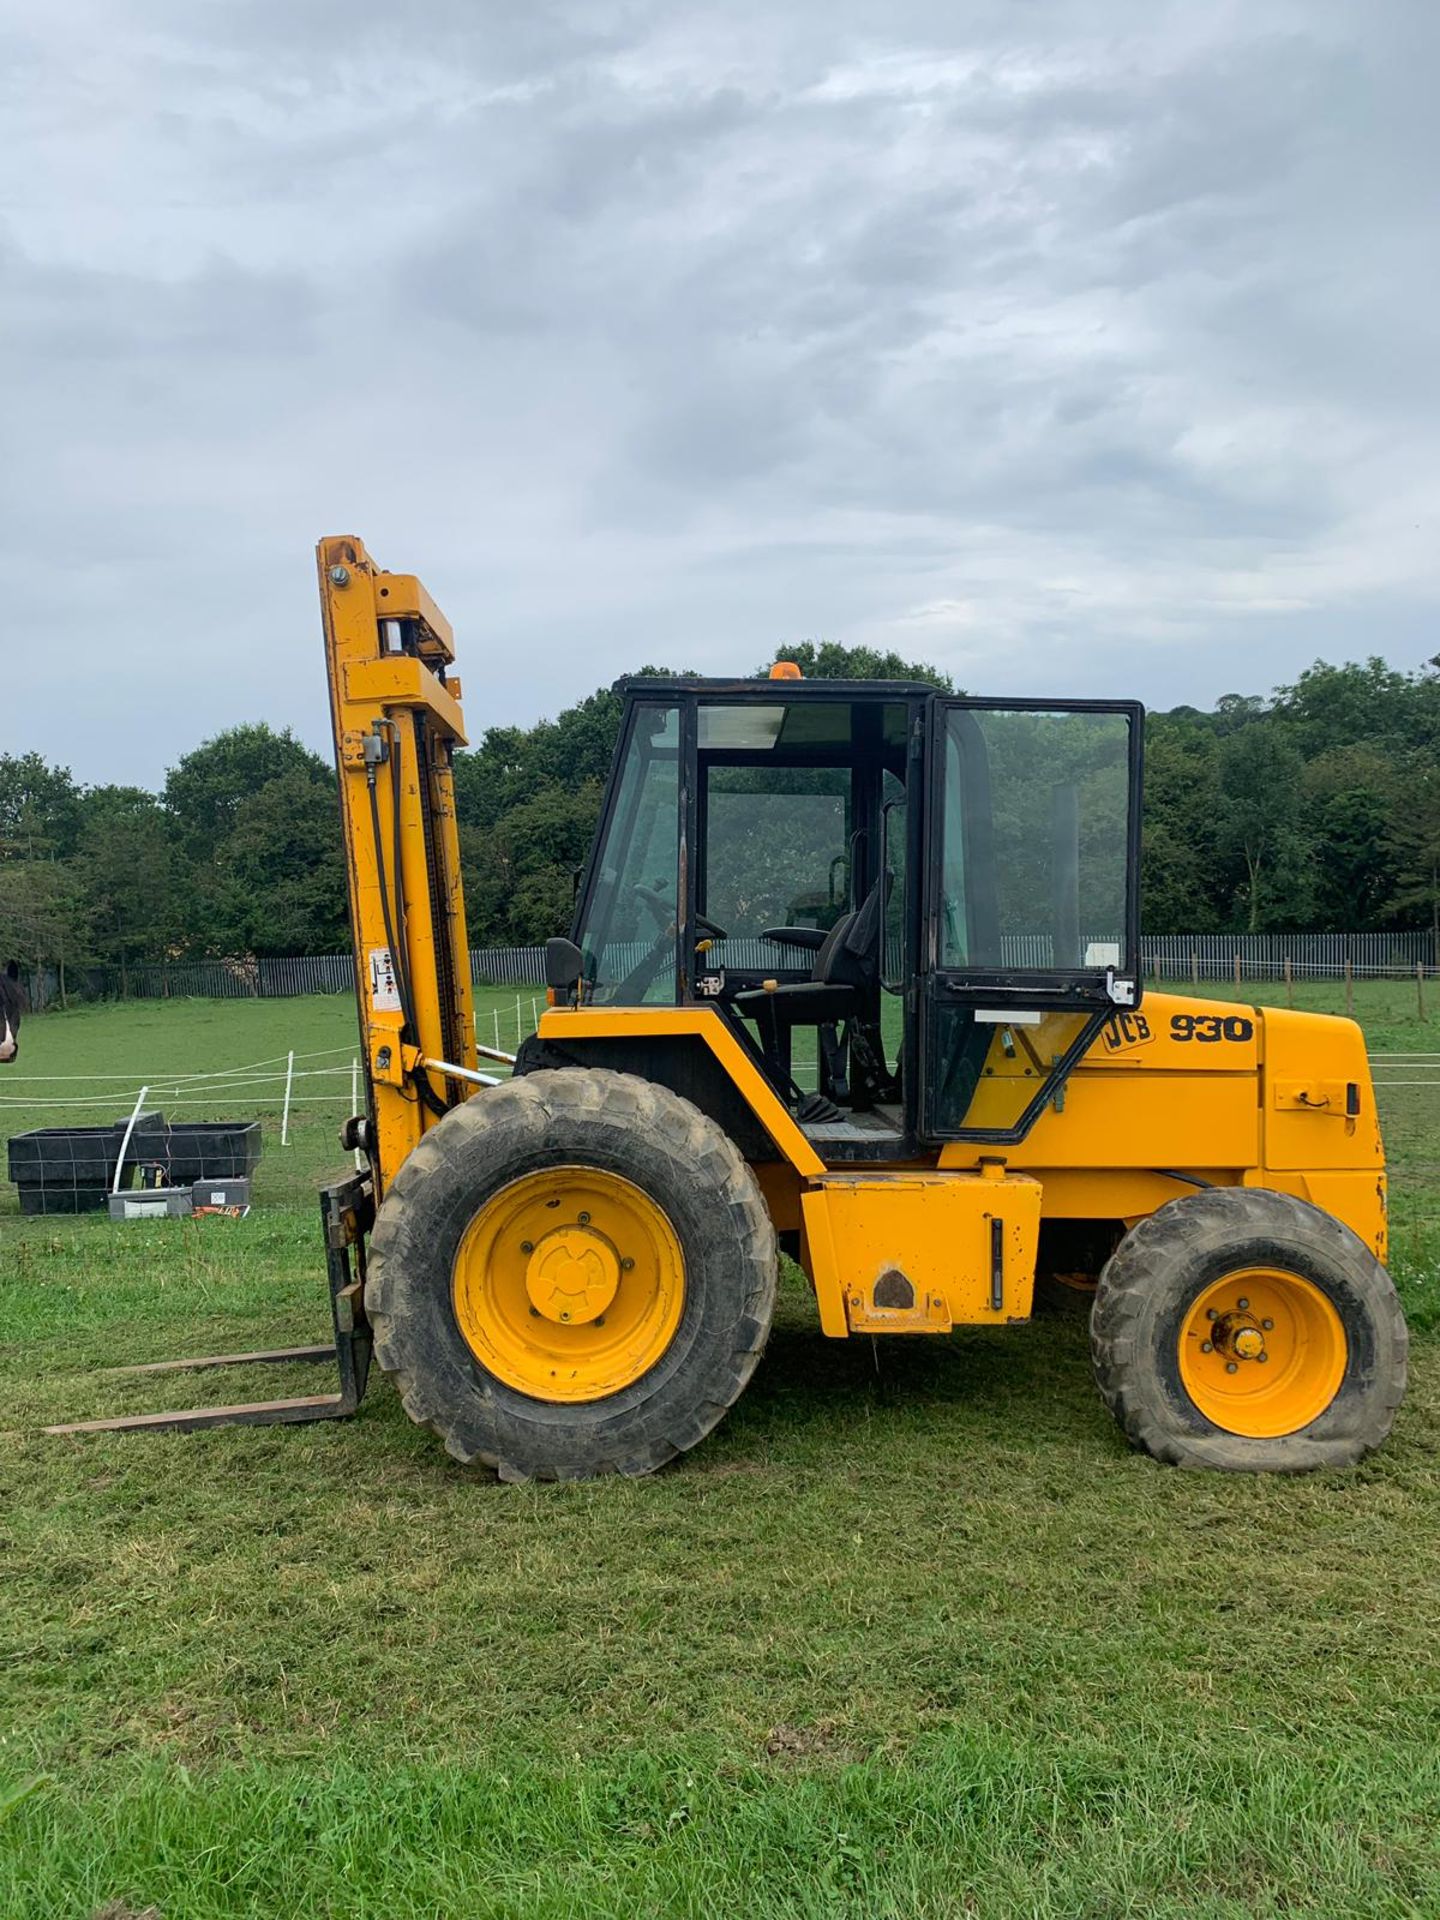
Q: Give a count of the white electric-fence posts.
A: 7